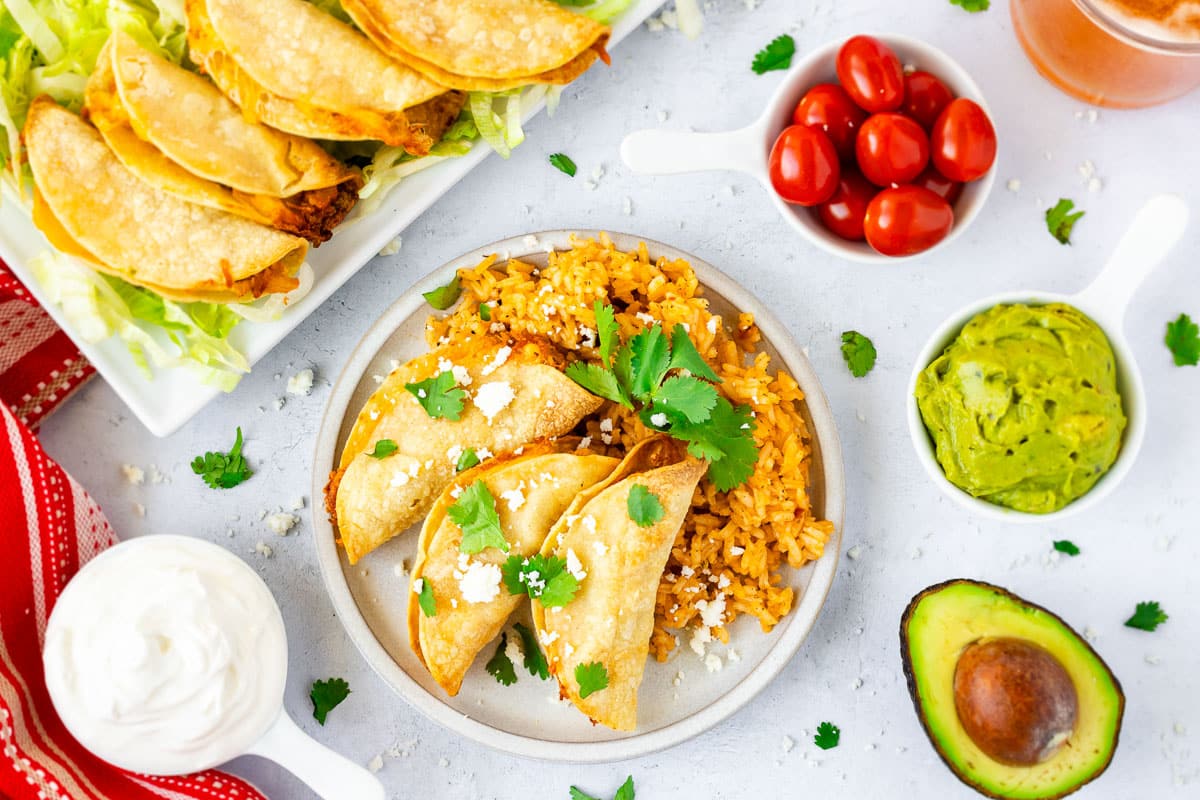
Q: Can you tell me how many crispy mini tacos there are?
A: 7